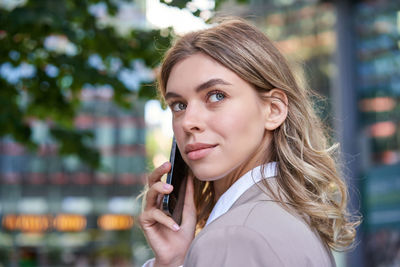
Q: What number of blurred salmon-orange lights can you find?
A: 3